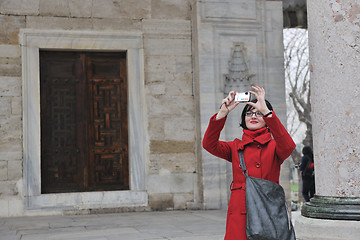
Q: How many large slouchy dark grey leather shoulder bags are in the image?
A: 1